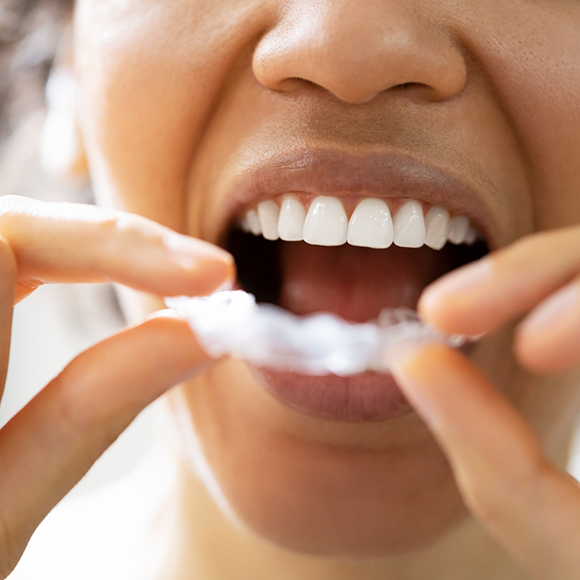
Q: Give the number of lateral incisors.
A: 2